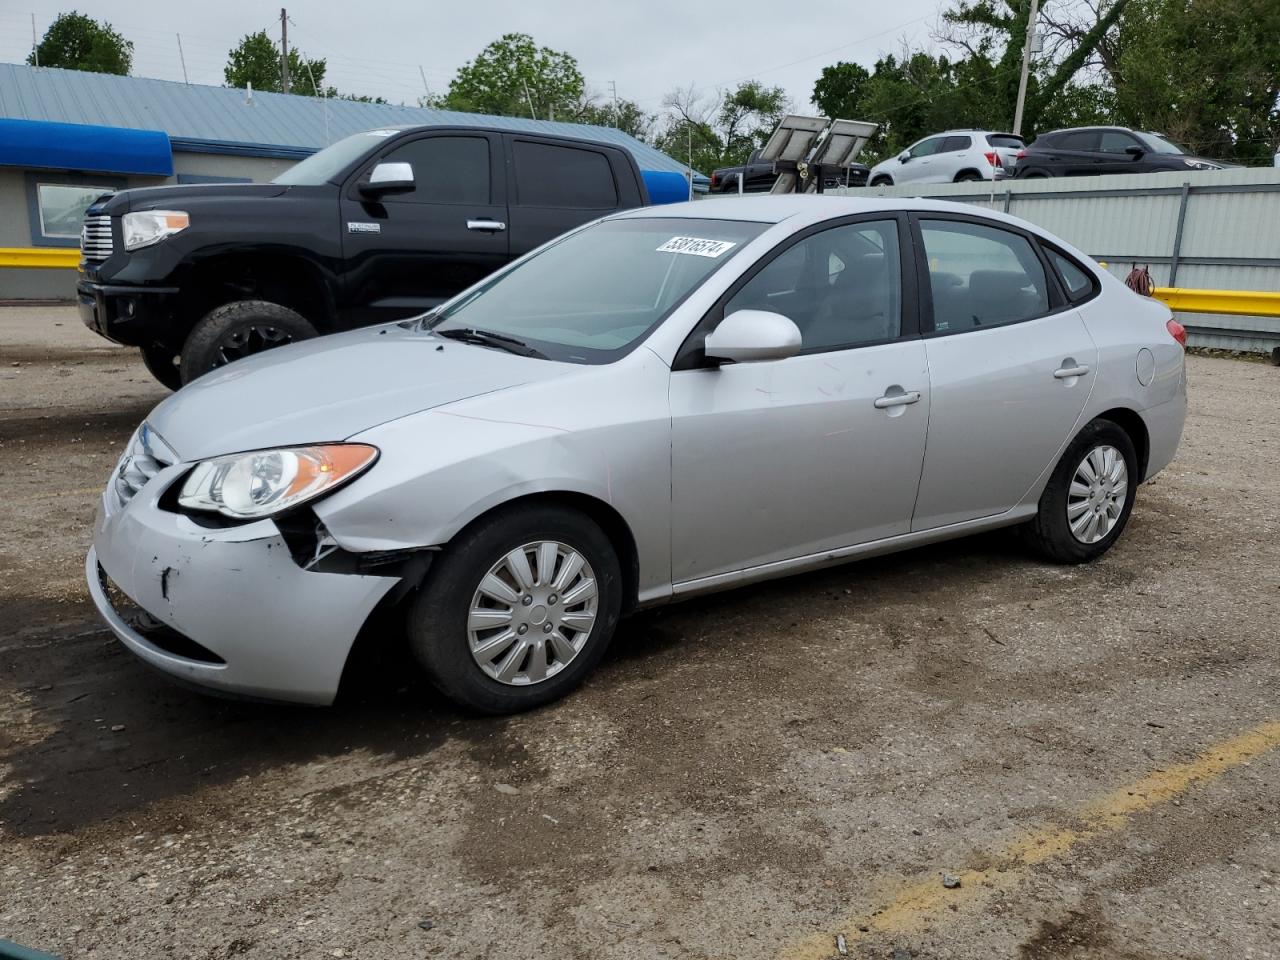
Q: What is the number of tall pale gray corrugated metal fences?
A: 1